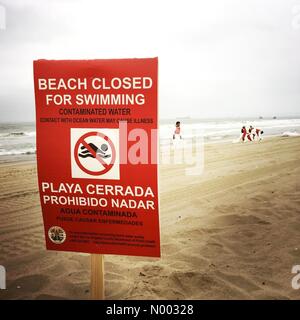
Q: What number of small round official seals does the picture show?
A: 1